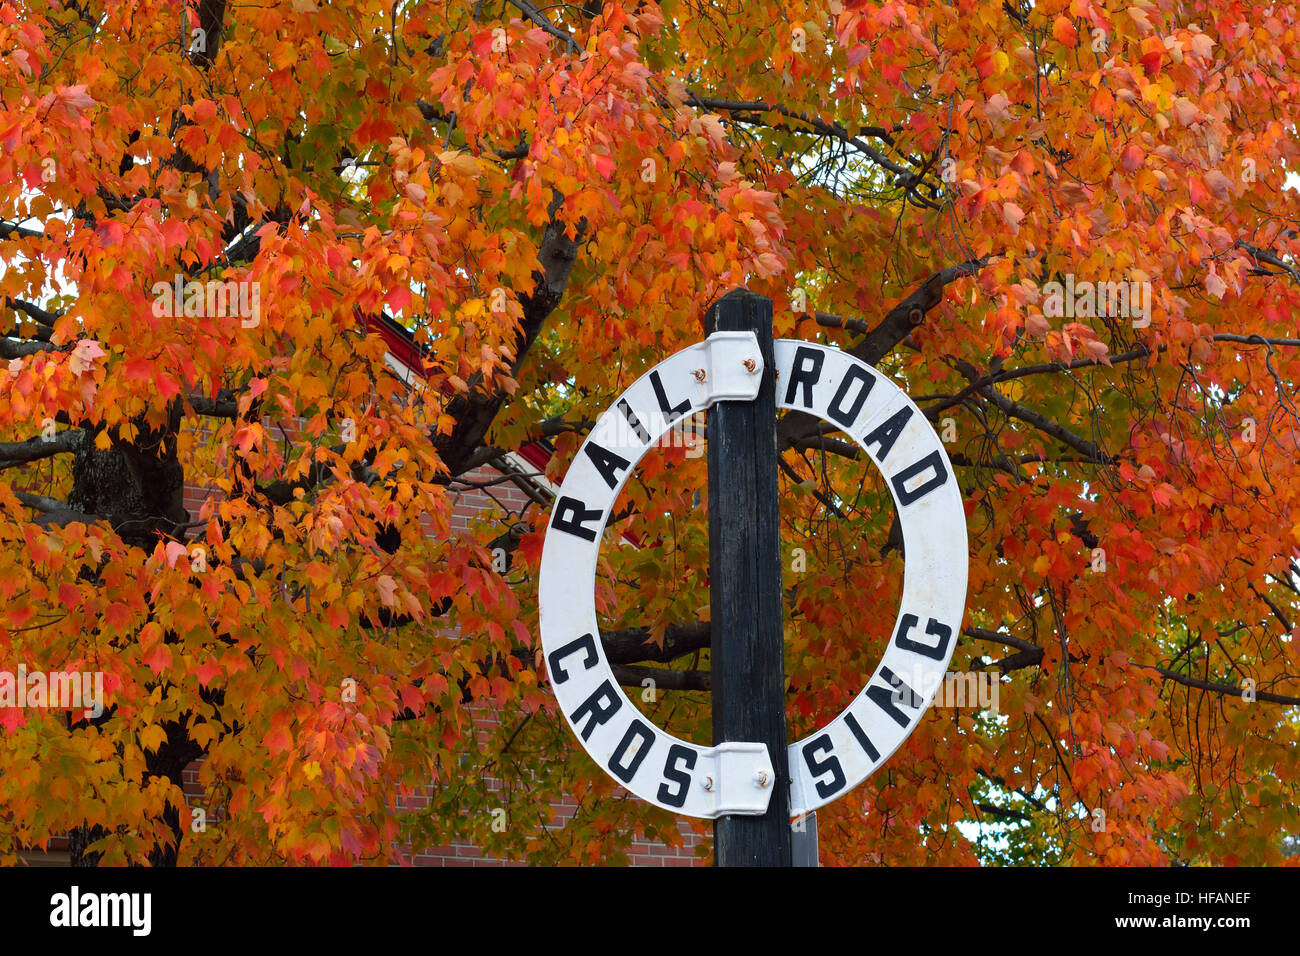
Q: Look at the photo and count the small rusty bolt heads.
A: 4